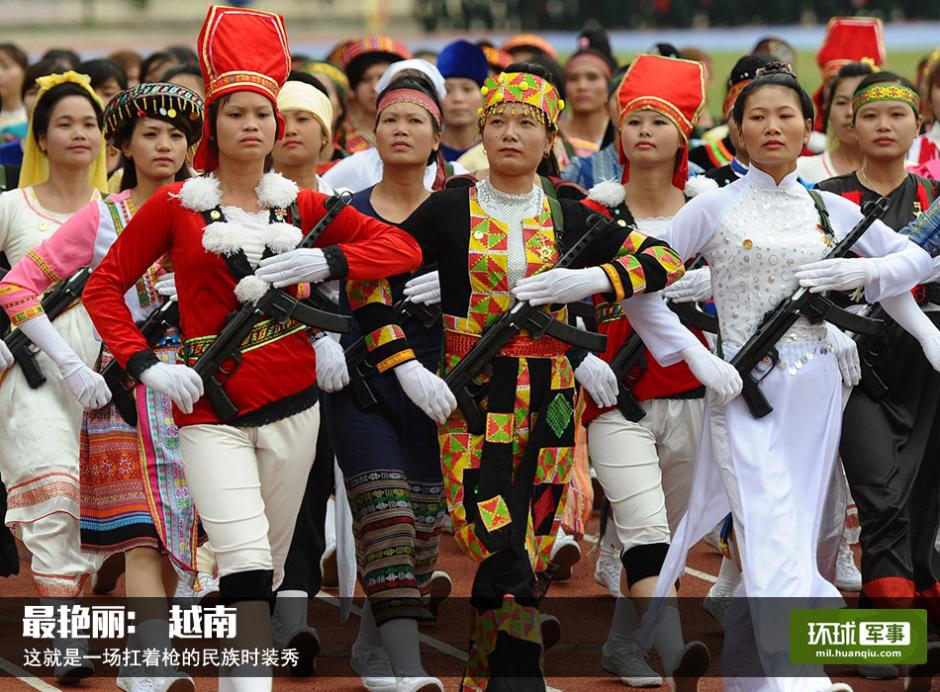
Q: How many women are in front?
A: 3